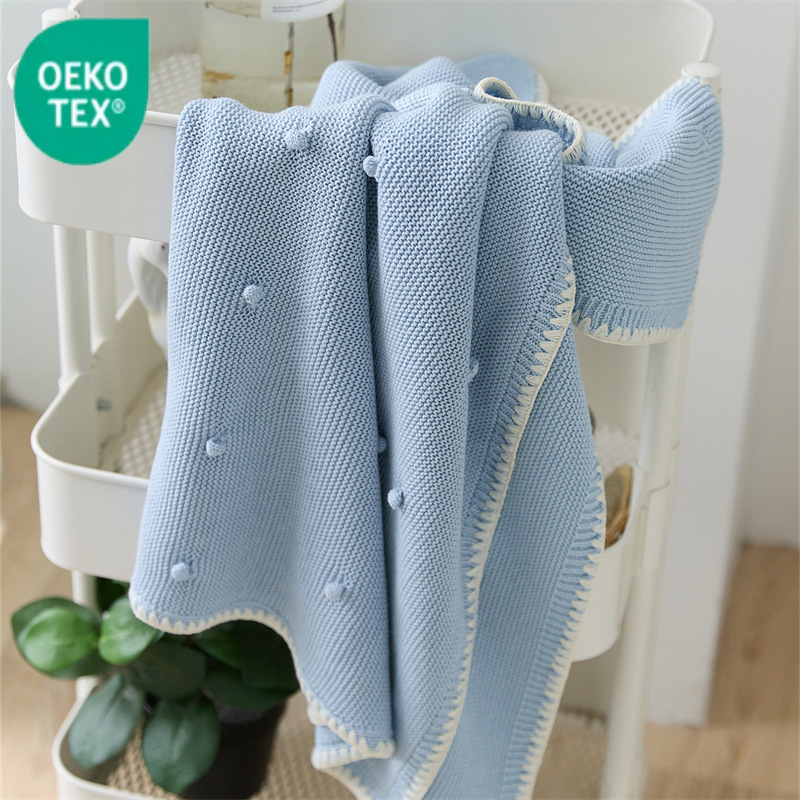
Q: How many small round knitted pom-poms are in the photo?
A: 9